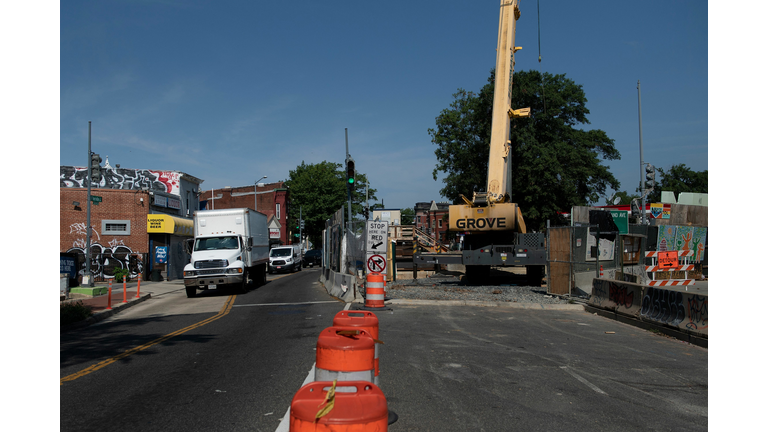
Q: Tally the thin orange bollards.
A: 3